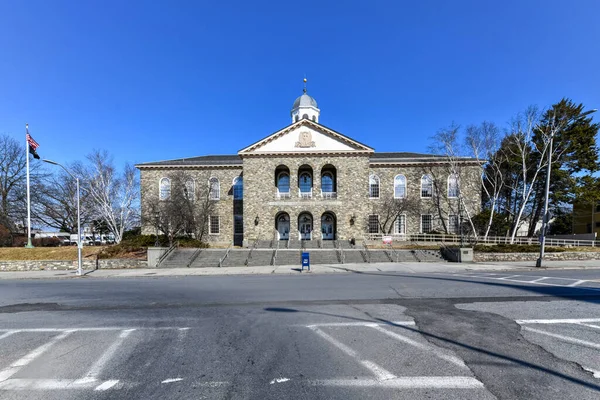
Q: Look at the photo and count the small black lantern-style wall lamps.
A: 2